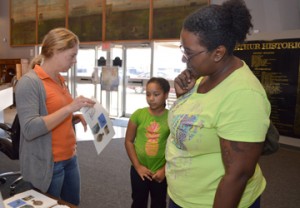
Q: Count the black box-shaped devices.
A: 2